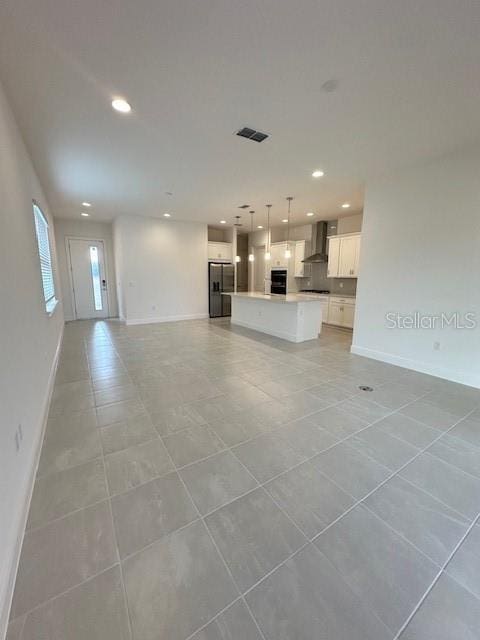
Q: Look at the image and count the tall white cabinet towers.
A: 1